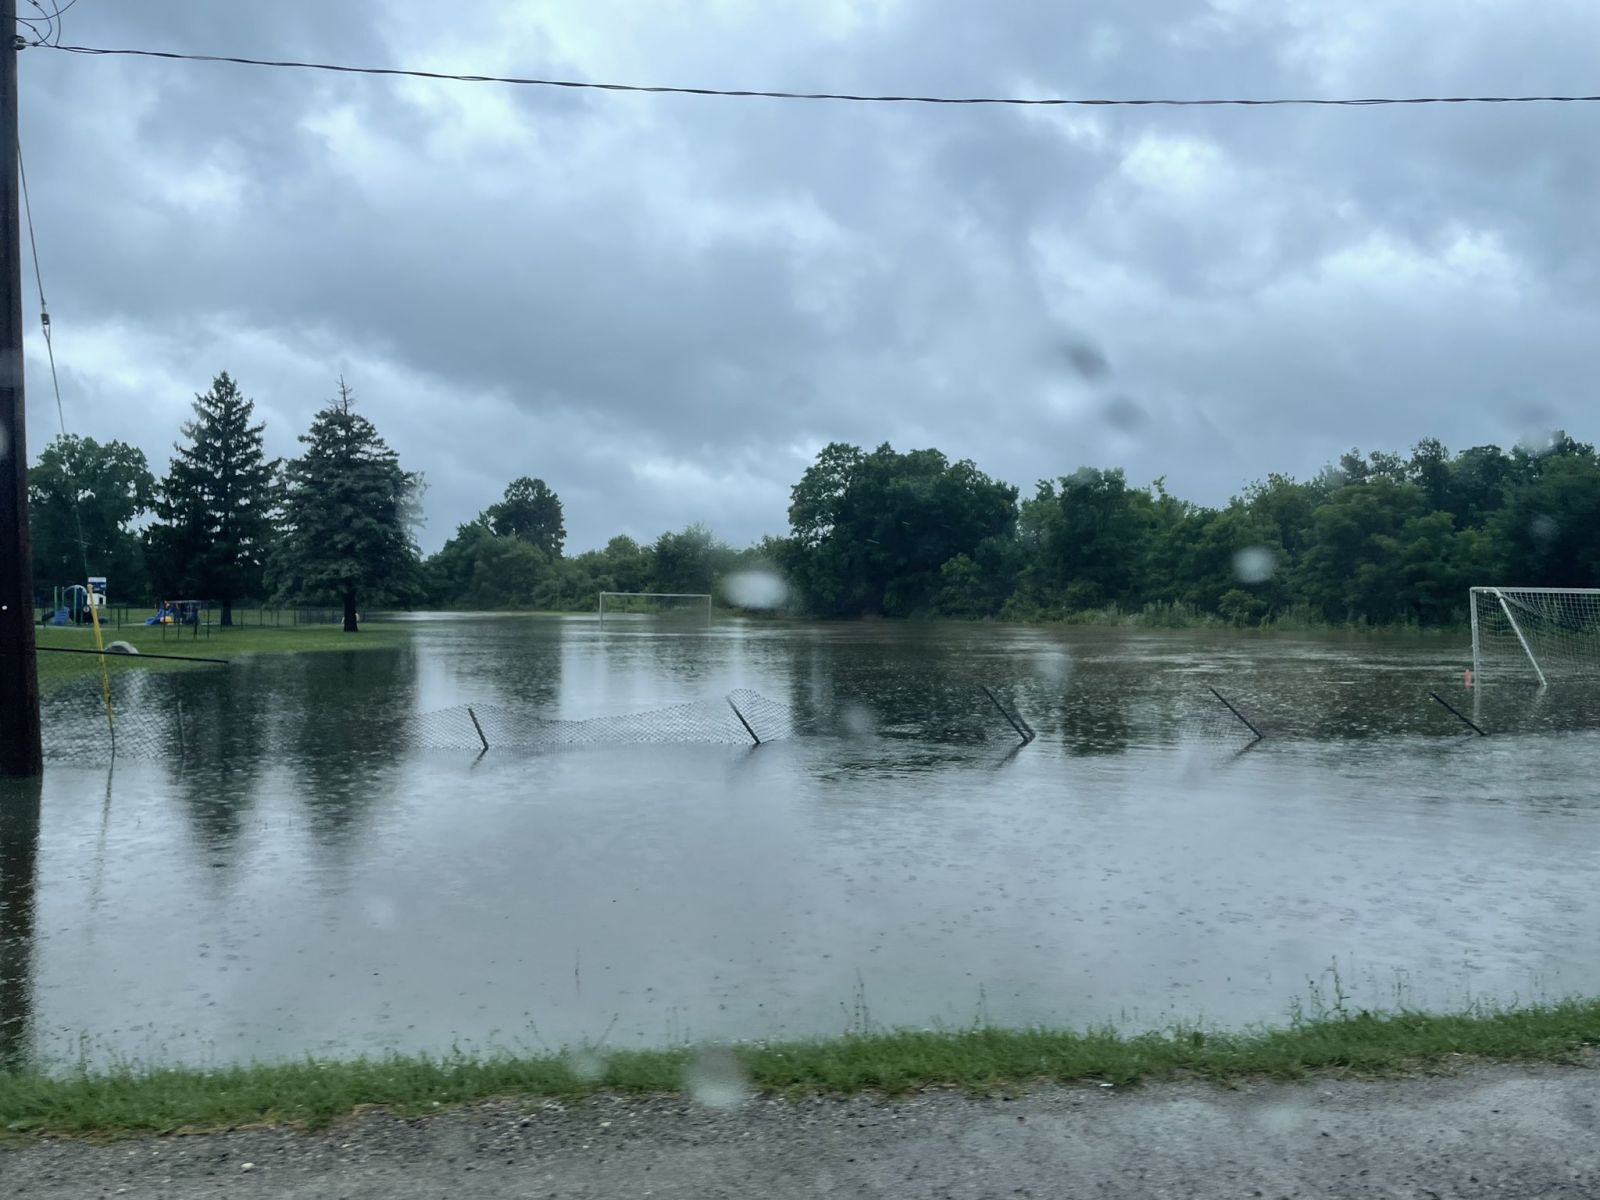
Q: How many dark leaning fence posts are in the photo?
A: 5